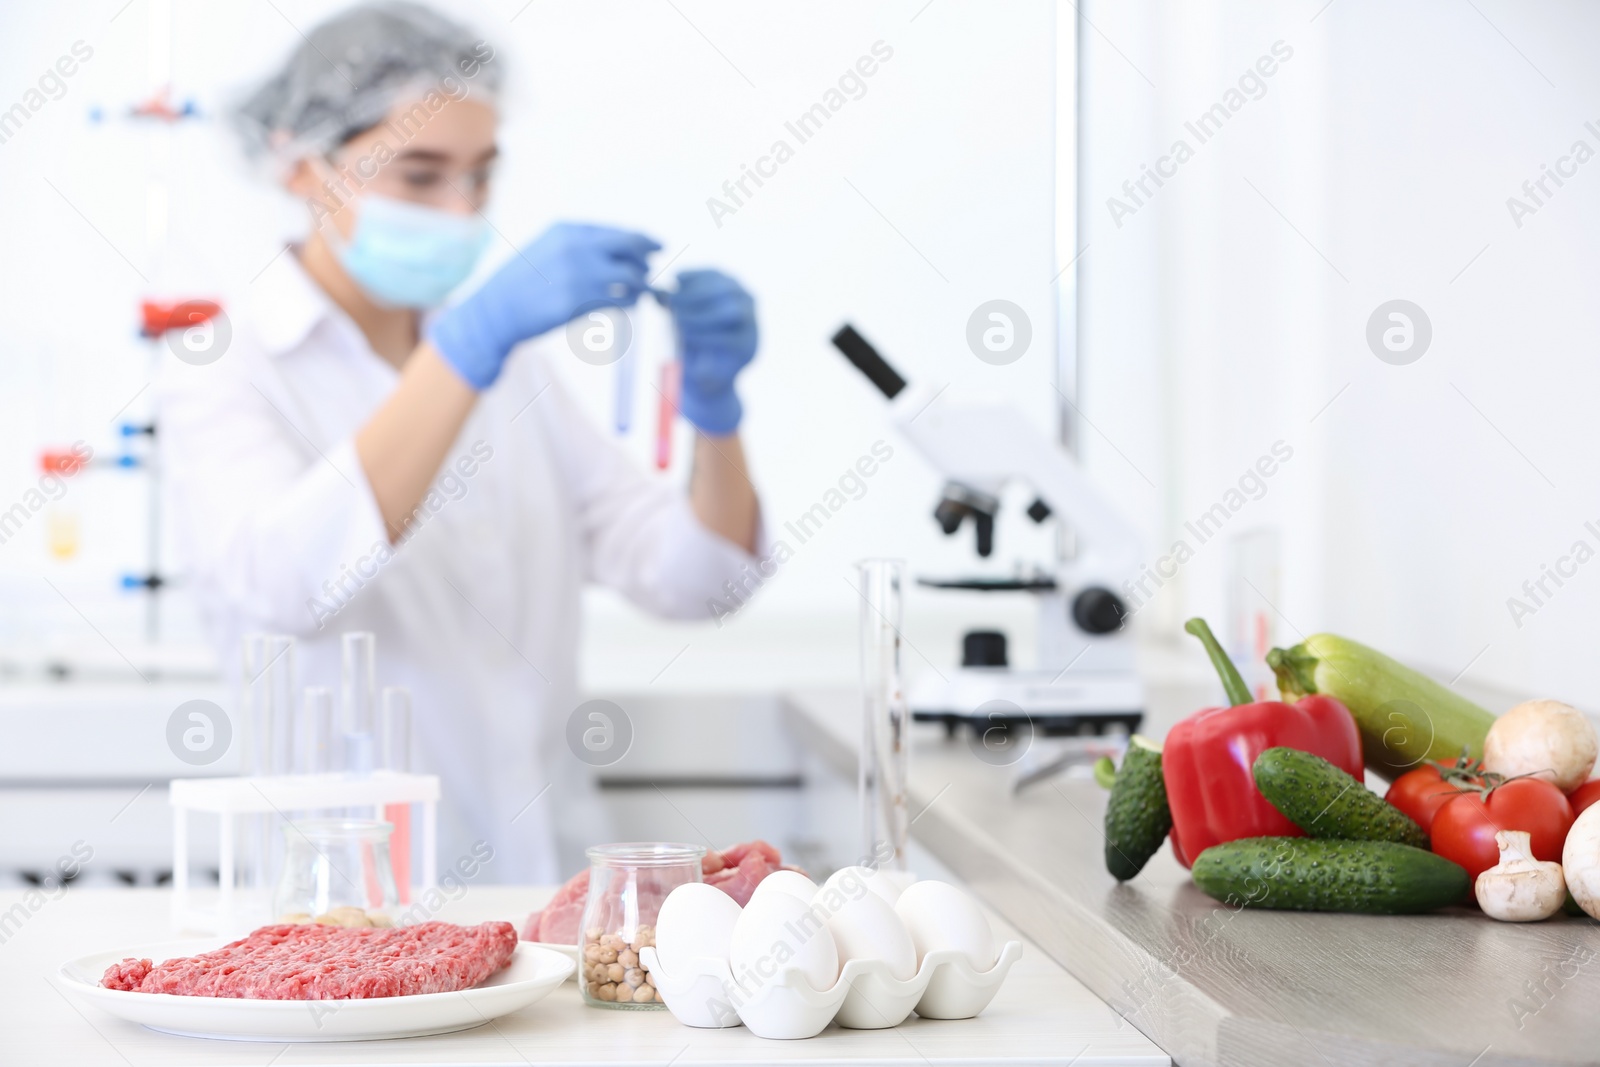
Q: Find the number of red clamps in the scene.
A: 3